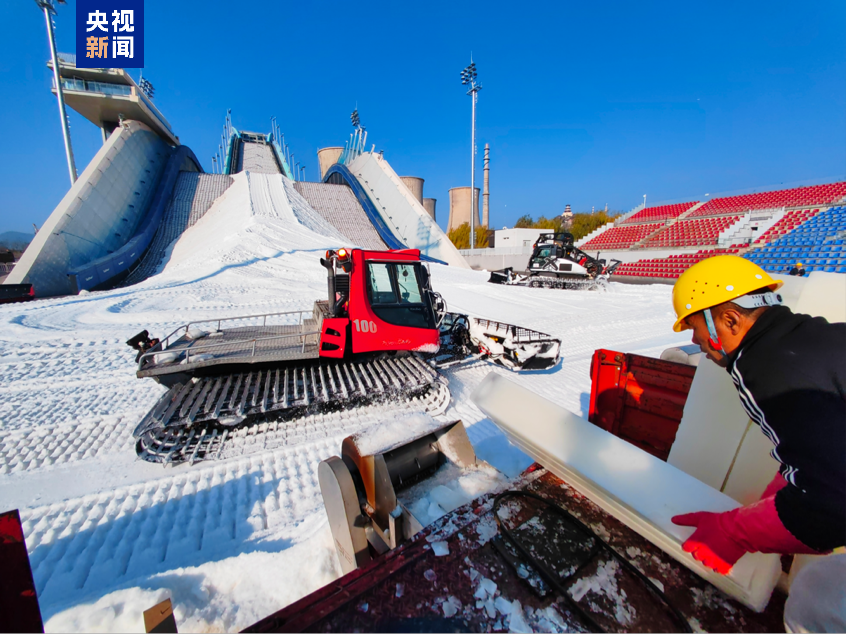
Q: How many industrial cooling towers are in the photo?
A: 4